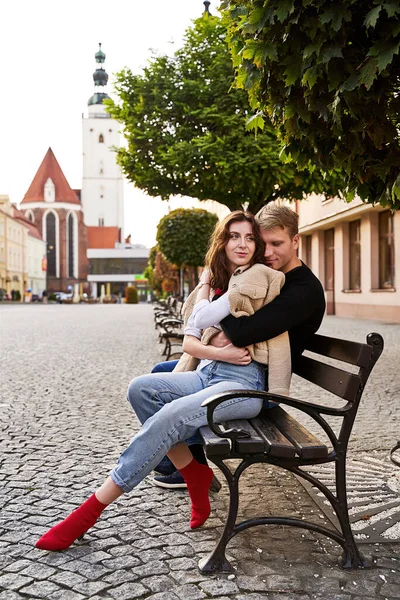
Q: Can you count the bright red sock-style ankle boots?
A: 2